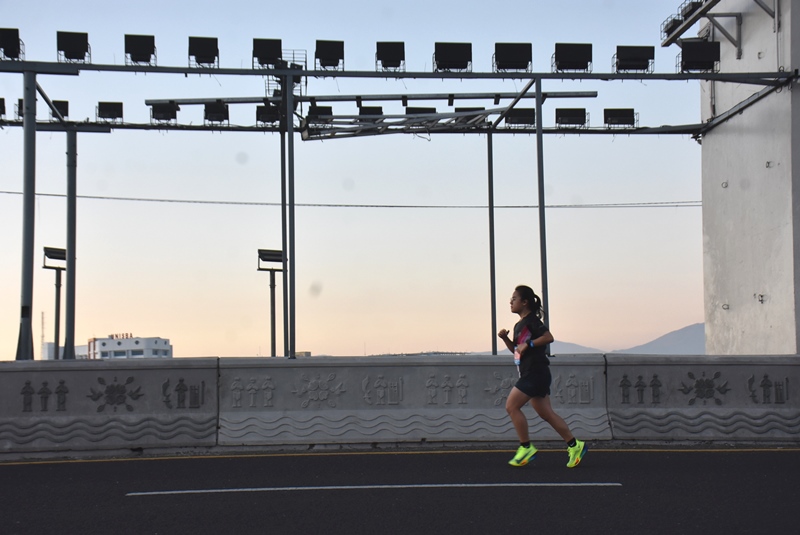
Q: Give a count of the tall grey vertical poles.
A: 6